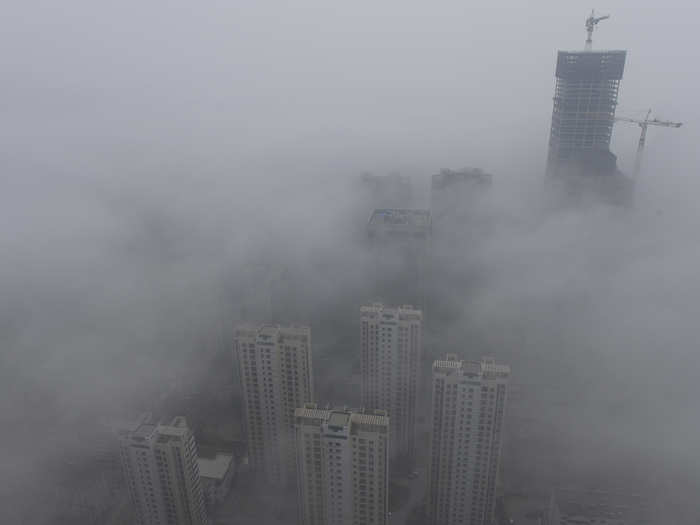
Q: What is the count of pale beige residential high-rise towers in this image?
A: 5